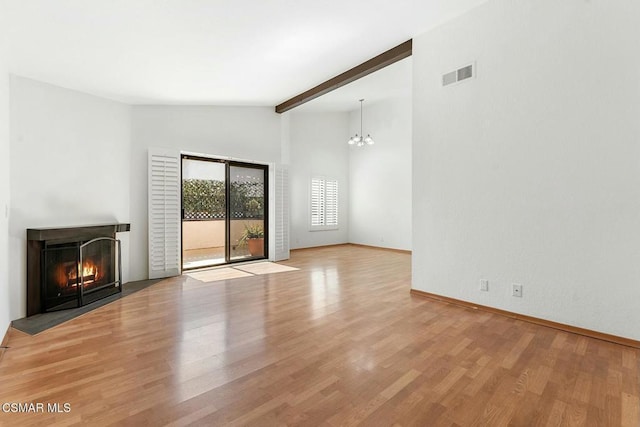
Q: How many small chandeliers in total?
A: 1